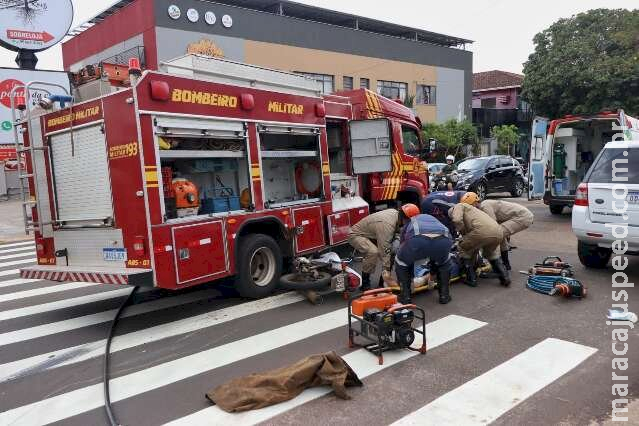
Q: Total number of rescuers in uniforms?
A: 5